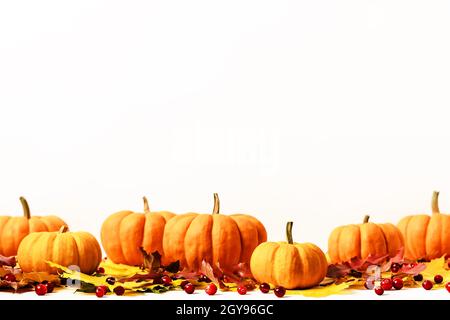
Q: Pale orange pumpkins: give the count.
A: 7